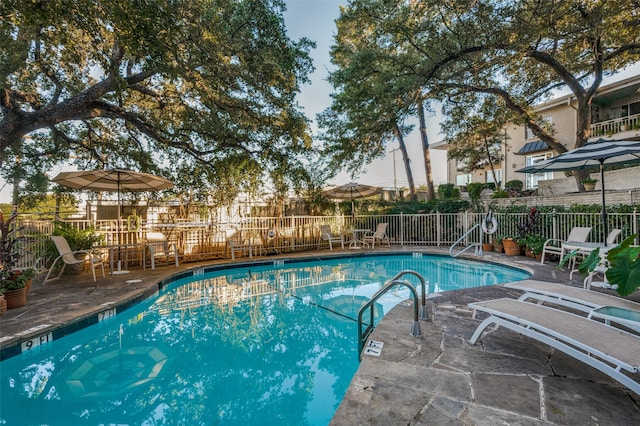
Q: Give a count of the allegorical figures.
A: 0